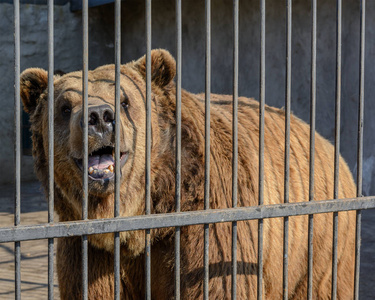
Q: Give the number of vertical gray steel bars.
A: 13